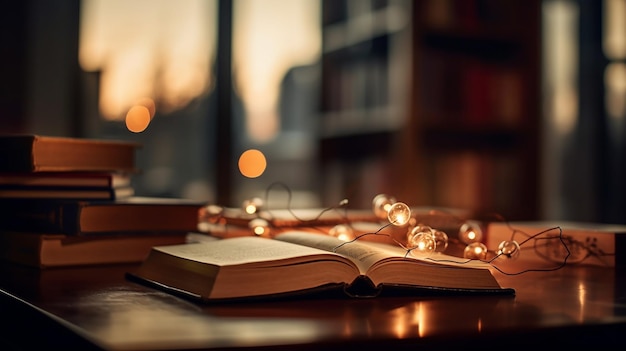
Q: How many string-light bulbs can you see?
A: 11